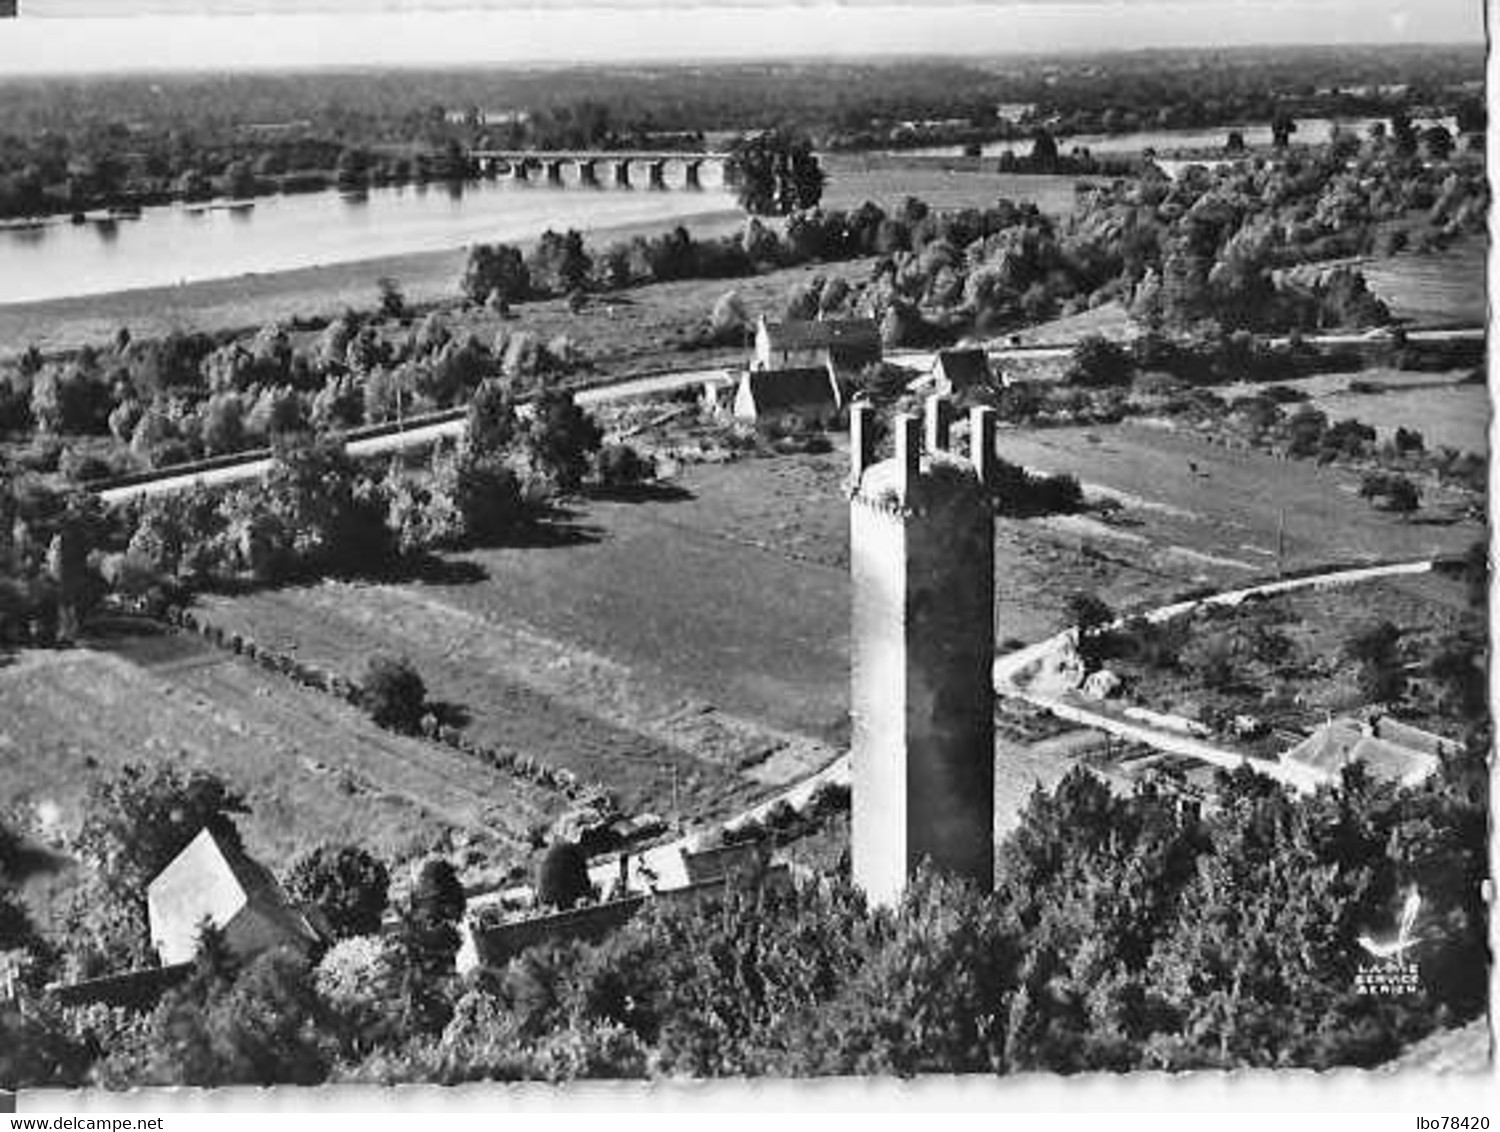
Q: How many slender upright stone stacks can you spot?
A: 4